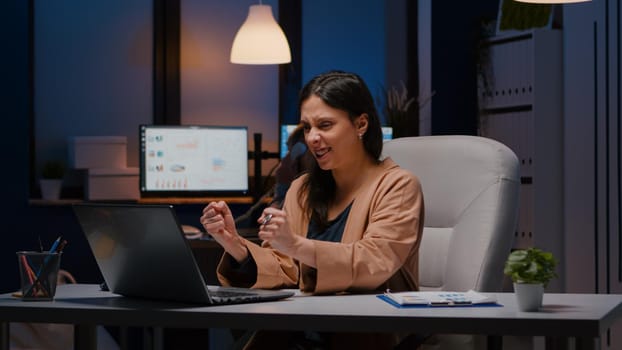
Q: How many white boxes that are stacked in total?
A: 2